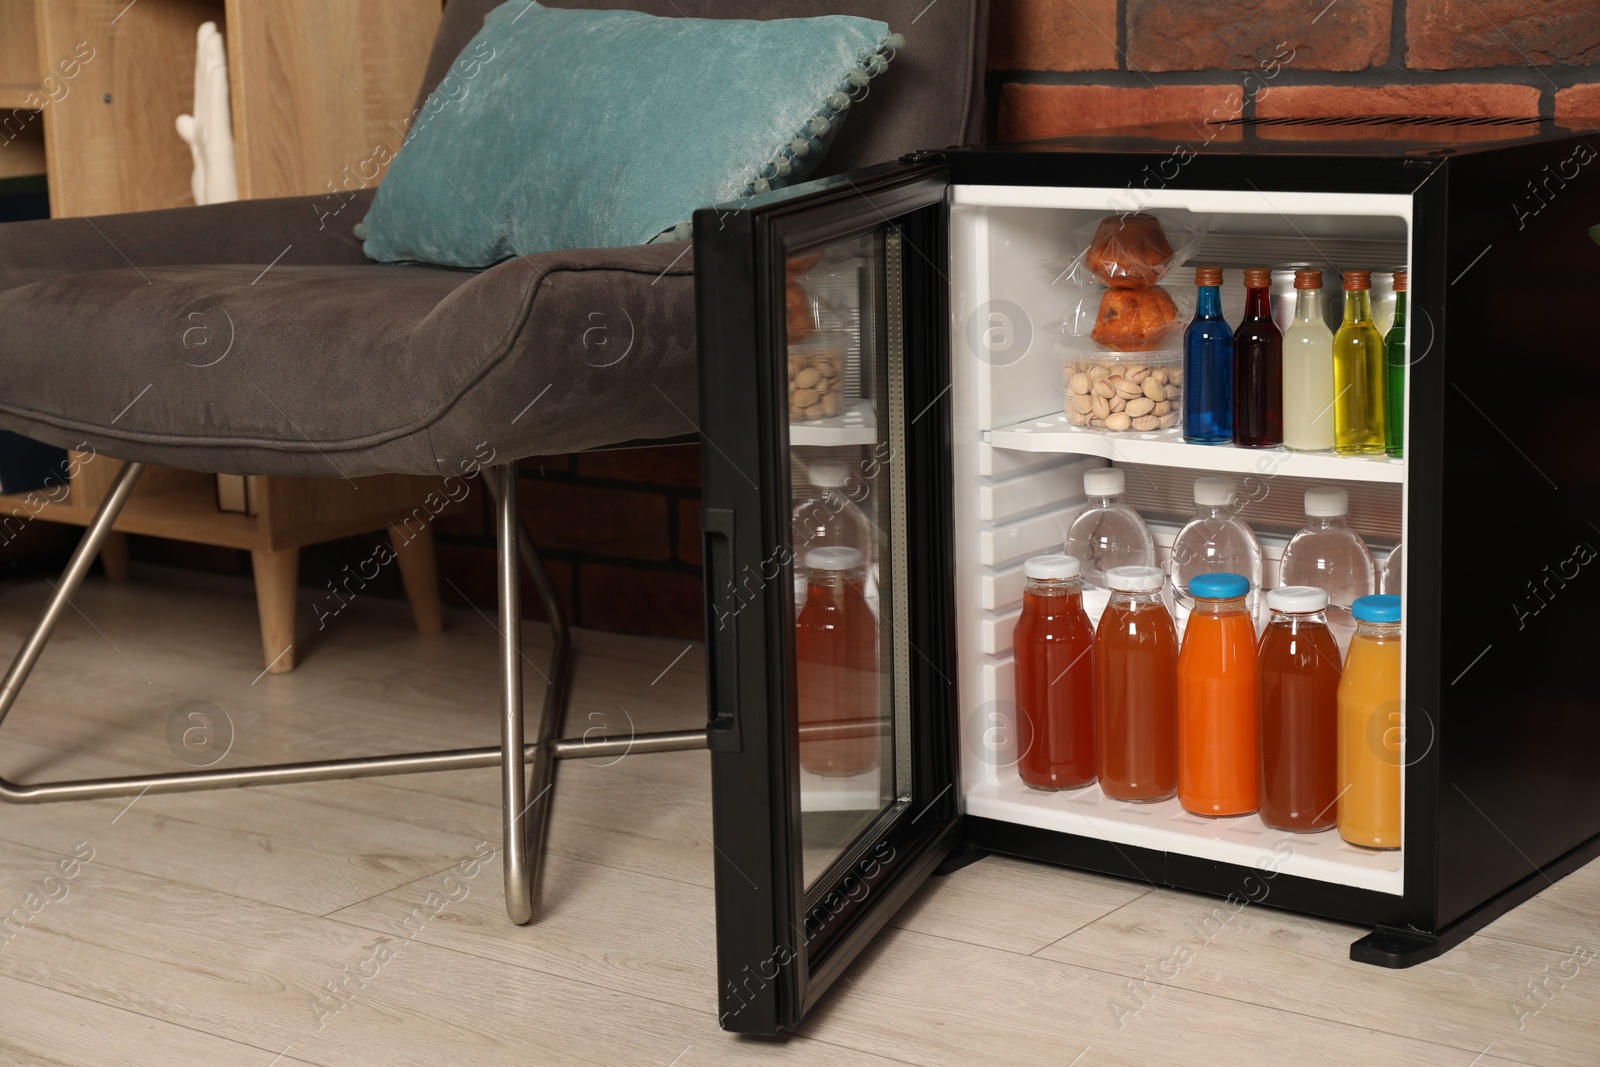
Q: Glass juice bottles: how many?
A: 5